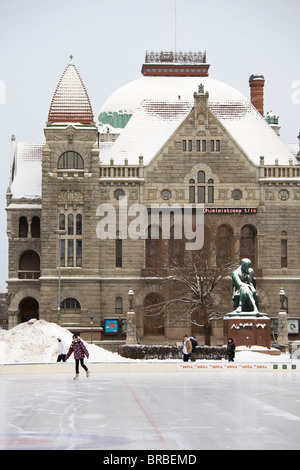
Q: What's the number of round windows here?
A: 4